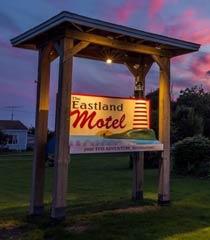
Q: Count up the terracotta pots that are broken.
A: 0